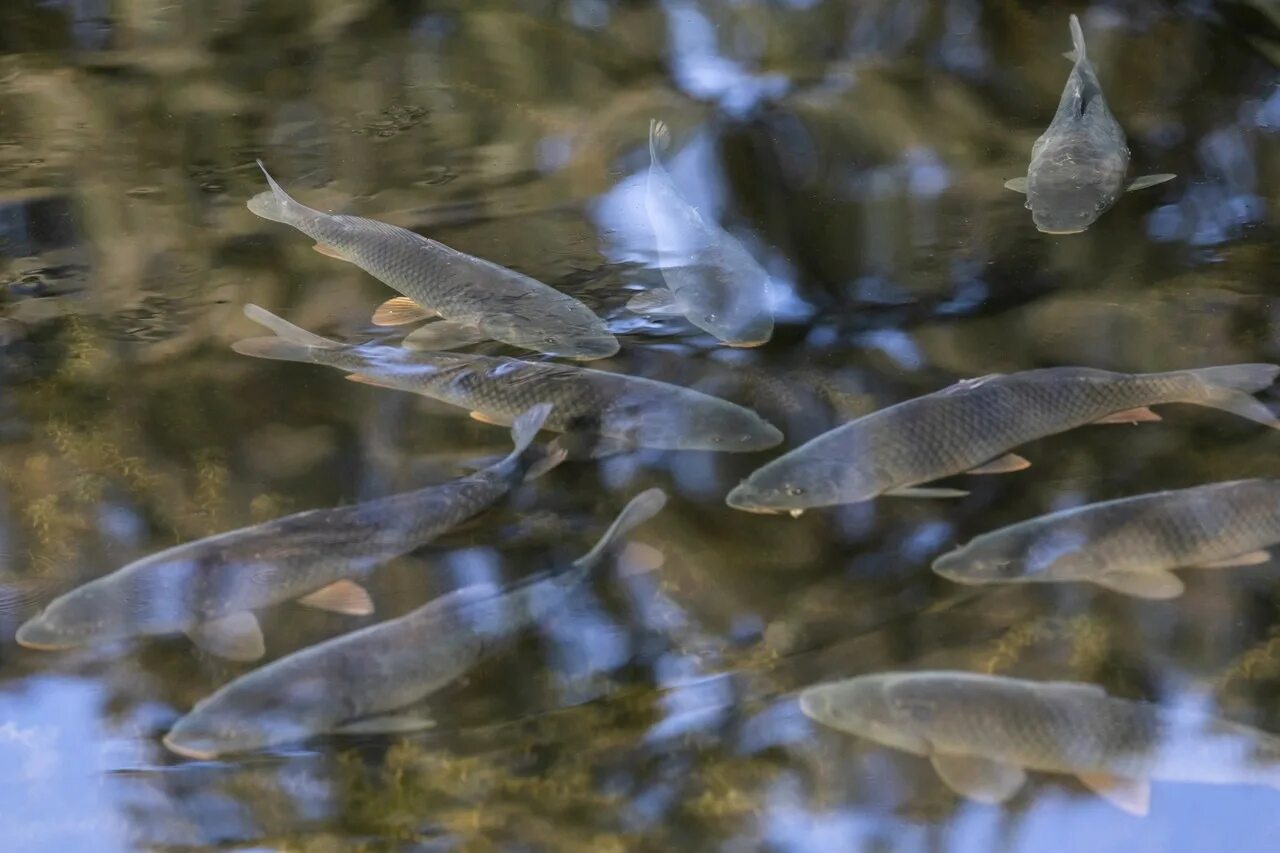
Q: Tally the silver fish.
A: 9